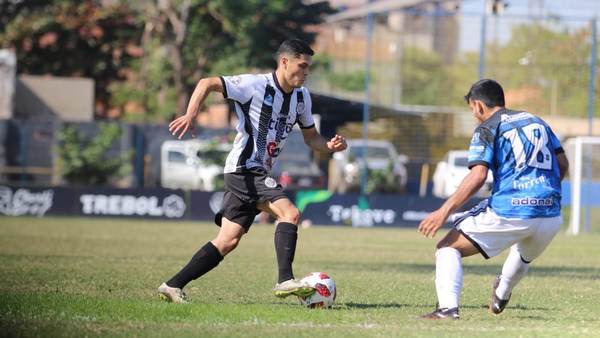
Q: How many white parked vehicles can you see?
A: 3